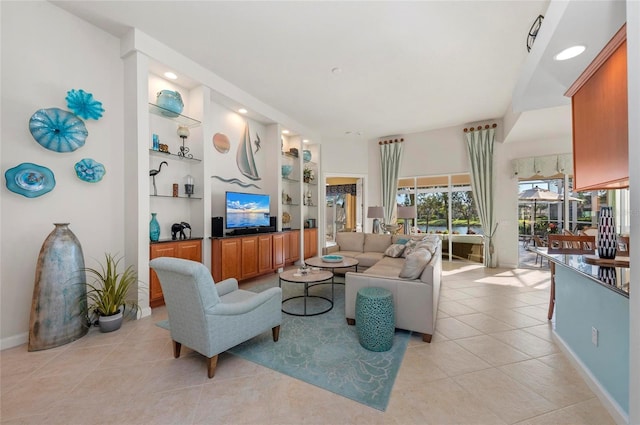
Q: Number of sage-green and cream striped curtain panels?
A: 2